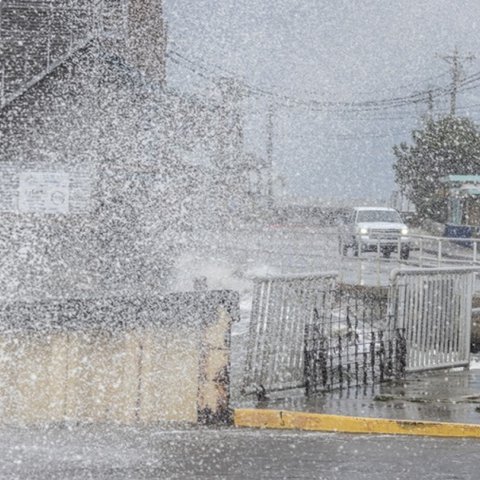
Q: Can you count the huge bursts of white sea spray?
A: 1